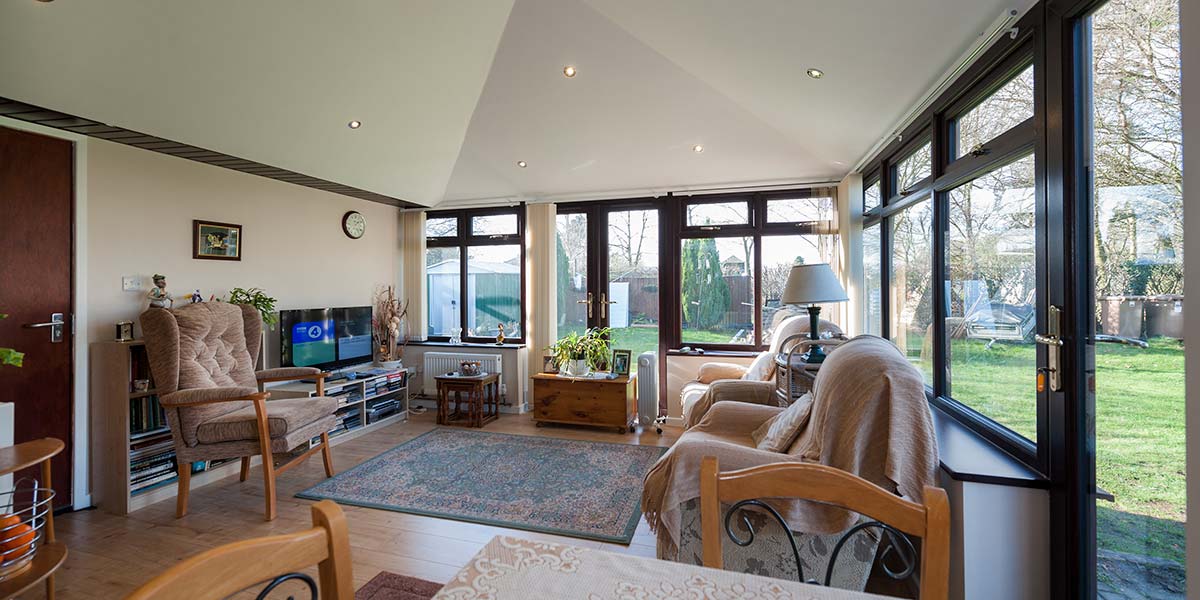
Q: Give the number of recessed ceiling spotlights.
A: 5